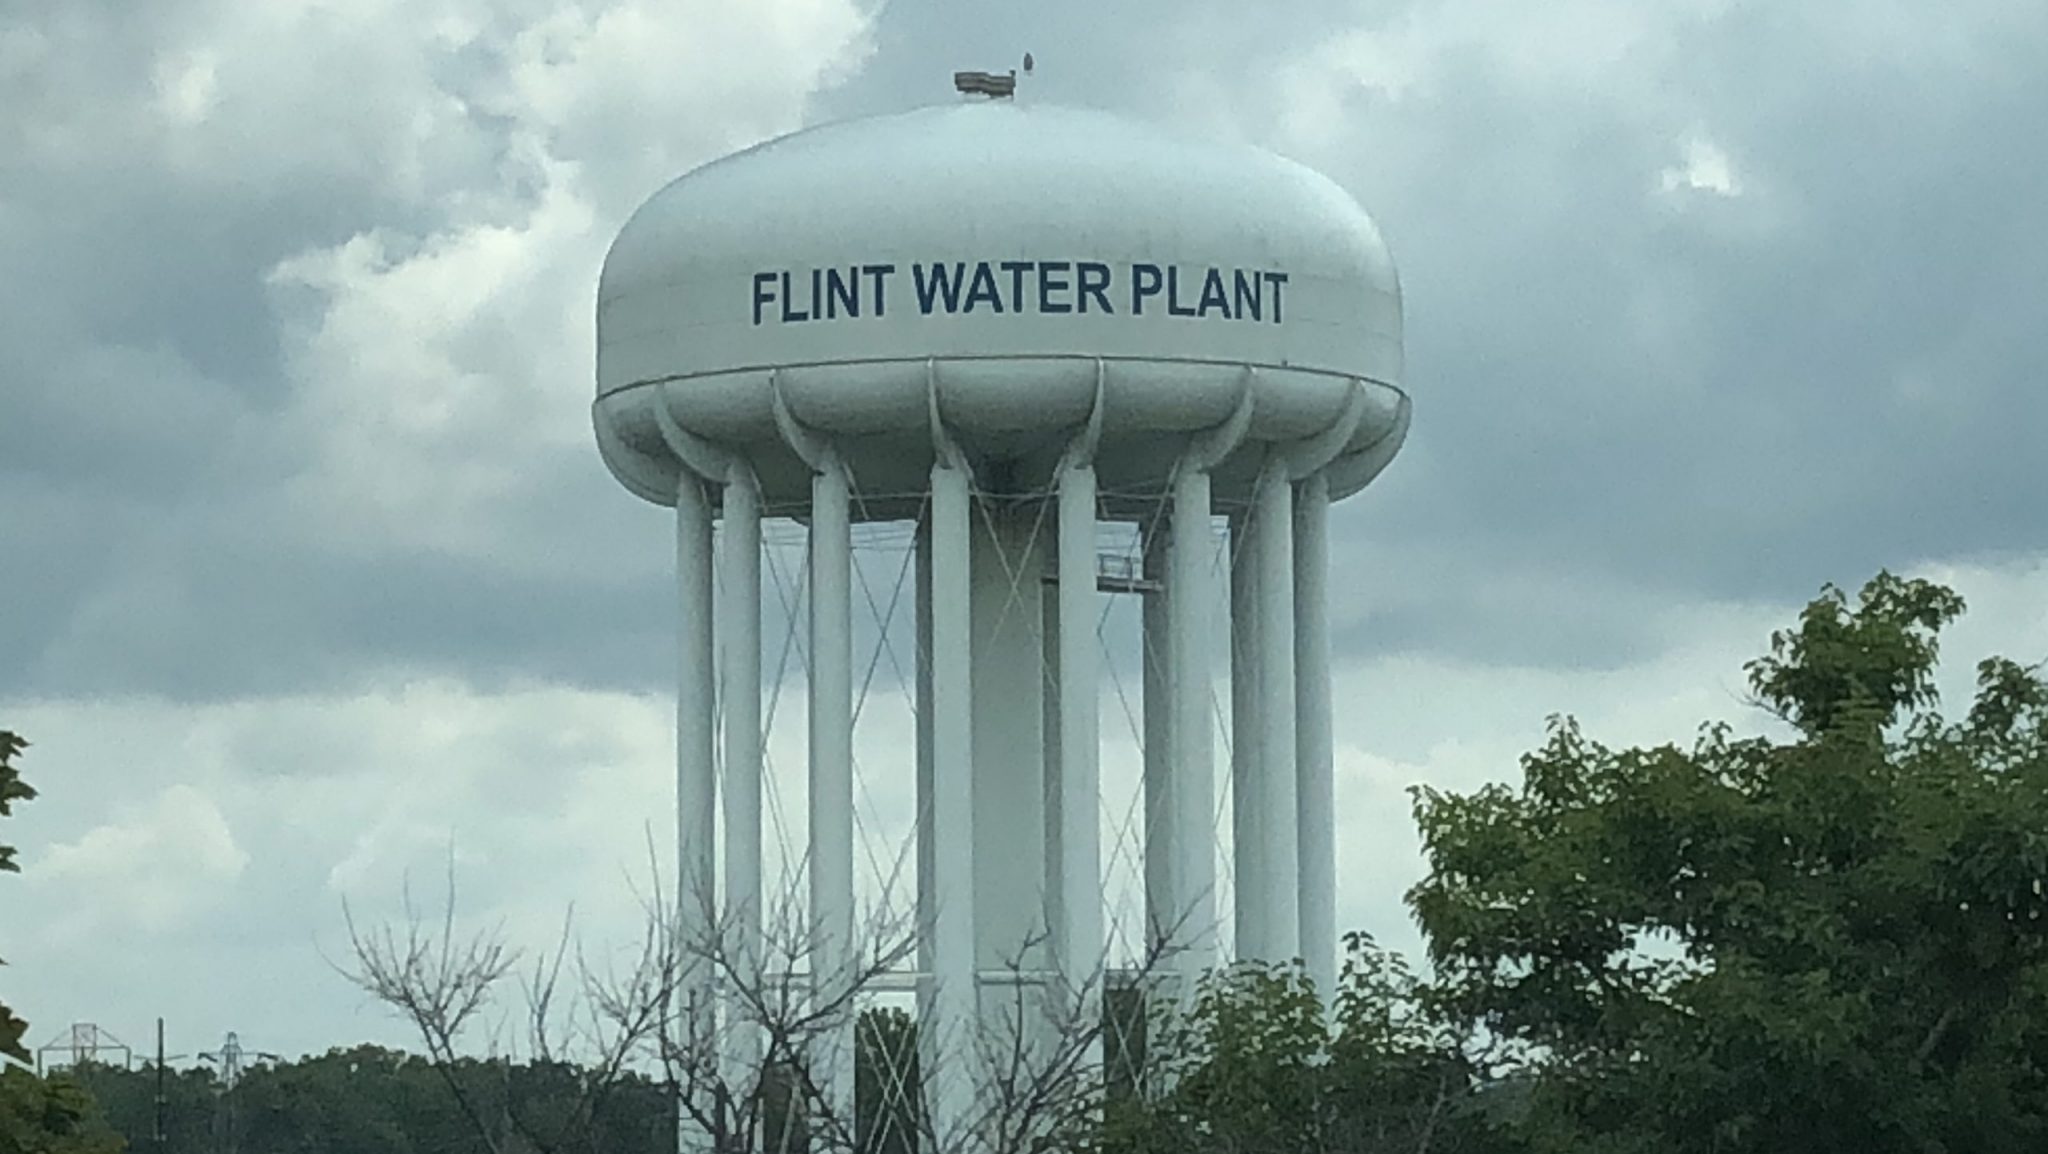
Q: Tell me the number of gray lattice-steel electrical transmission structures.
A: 2